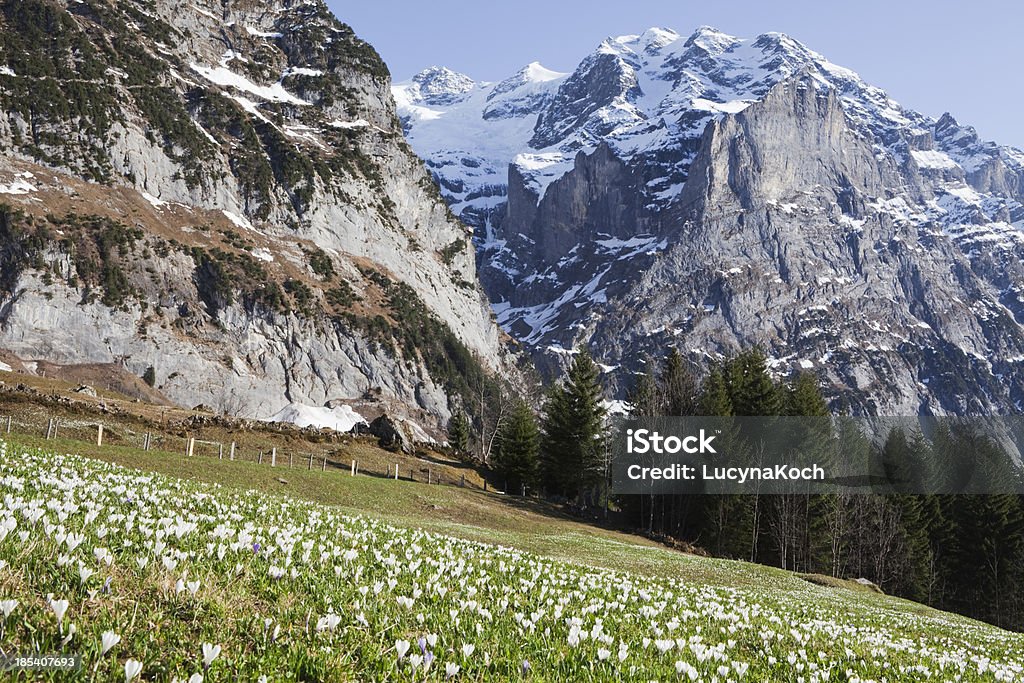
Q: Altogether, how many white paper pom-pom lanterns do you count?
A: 0